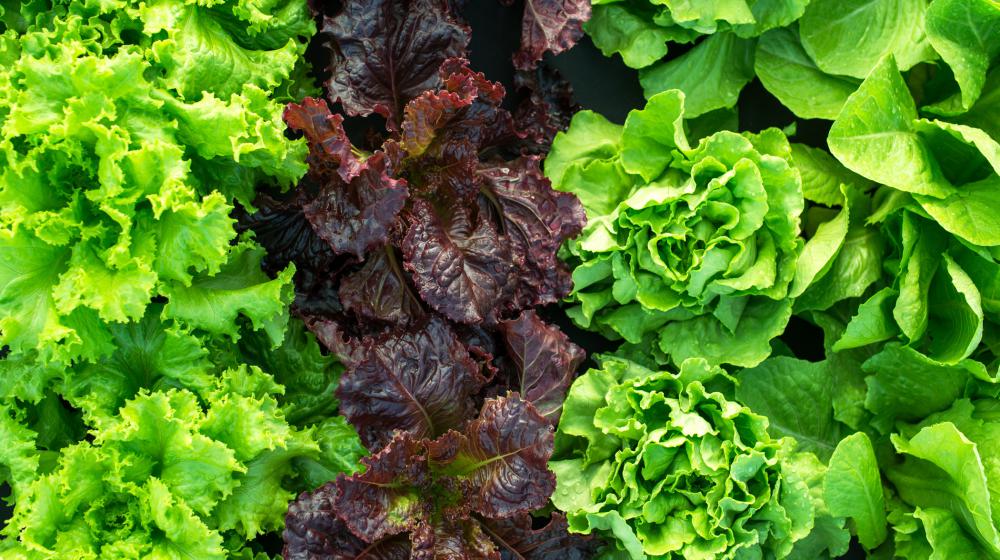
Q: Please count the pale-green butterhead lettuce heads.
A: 2